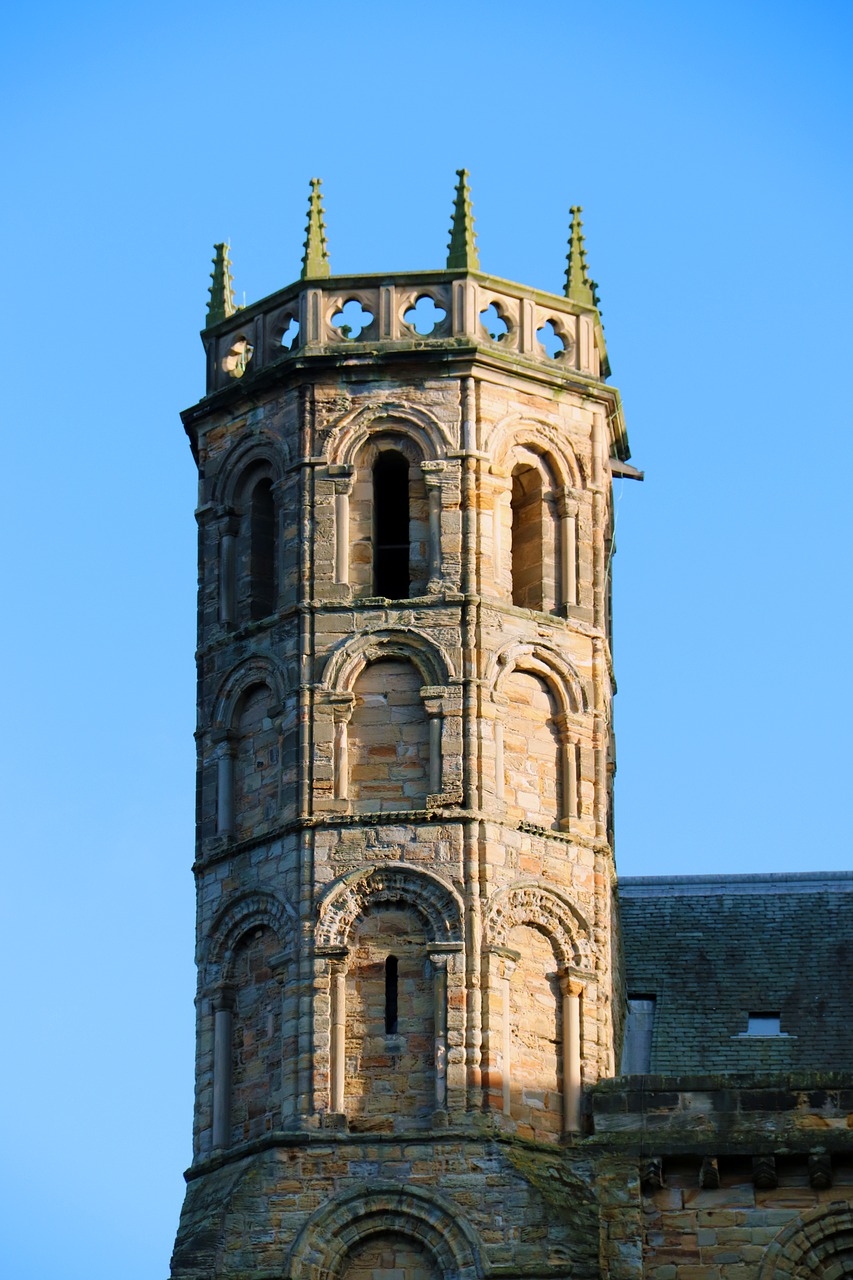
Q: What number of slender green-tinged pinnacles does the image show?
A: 4